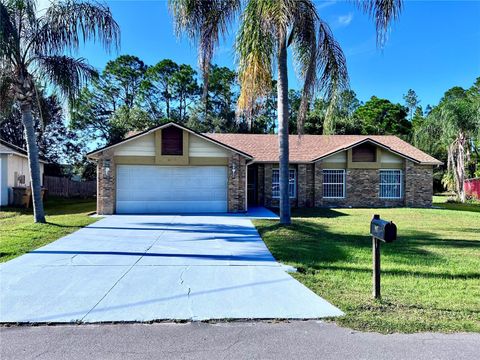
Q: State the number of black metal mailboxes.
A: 1